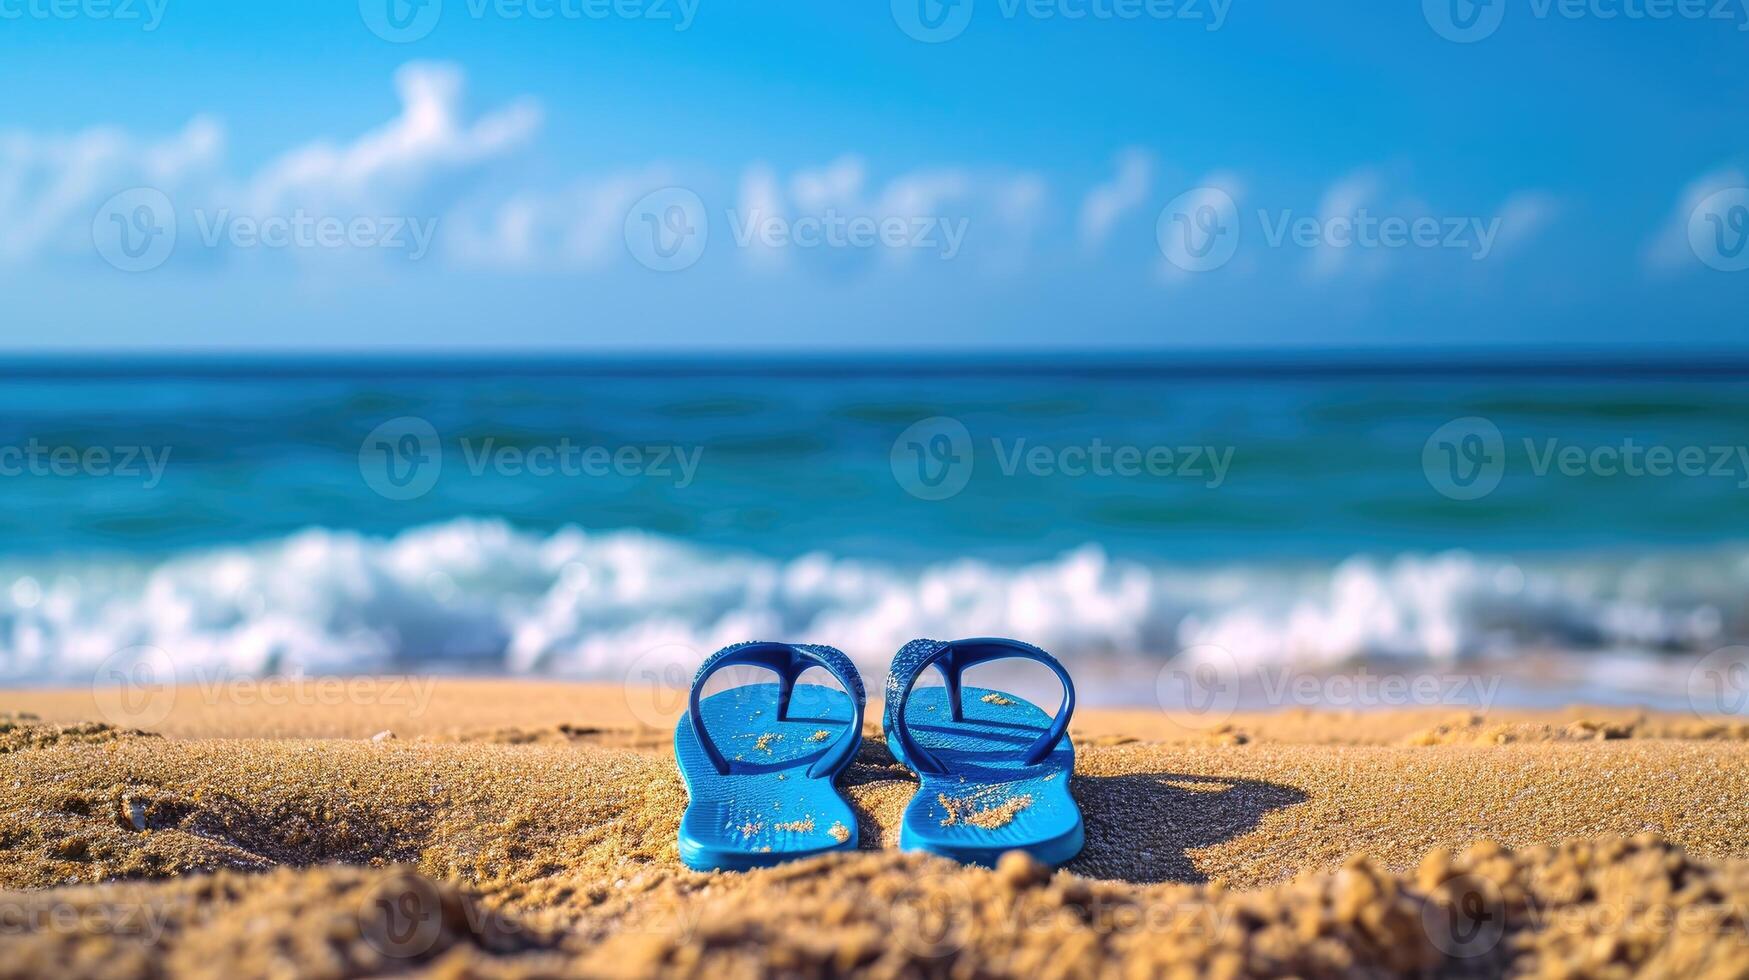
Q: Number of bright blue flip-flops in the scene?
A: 2